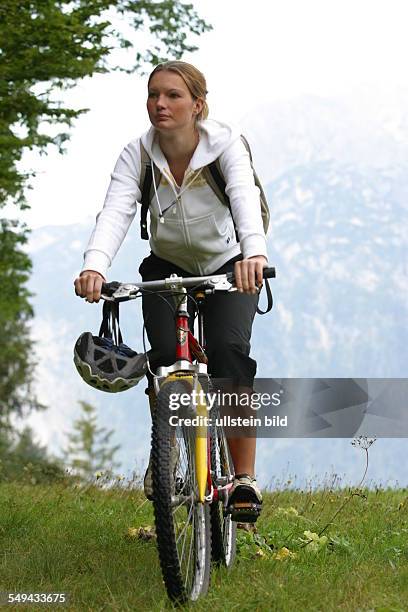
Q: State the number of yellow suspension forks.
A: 1